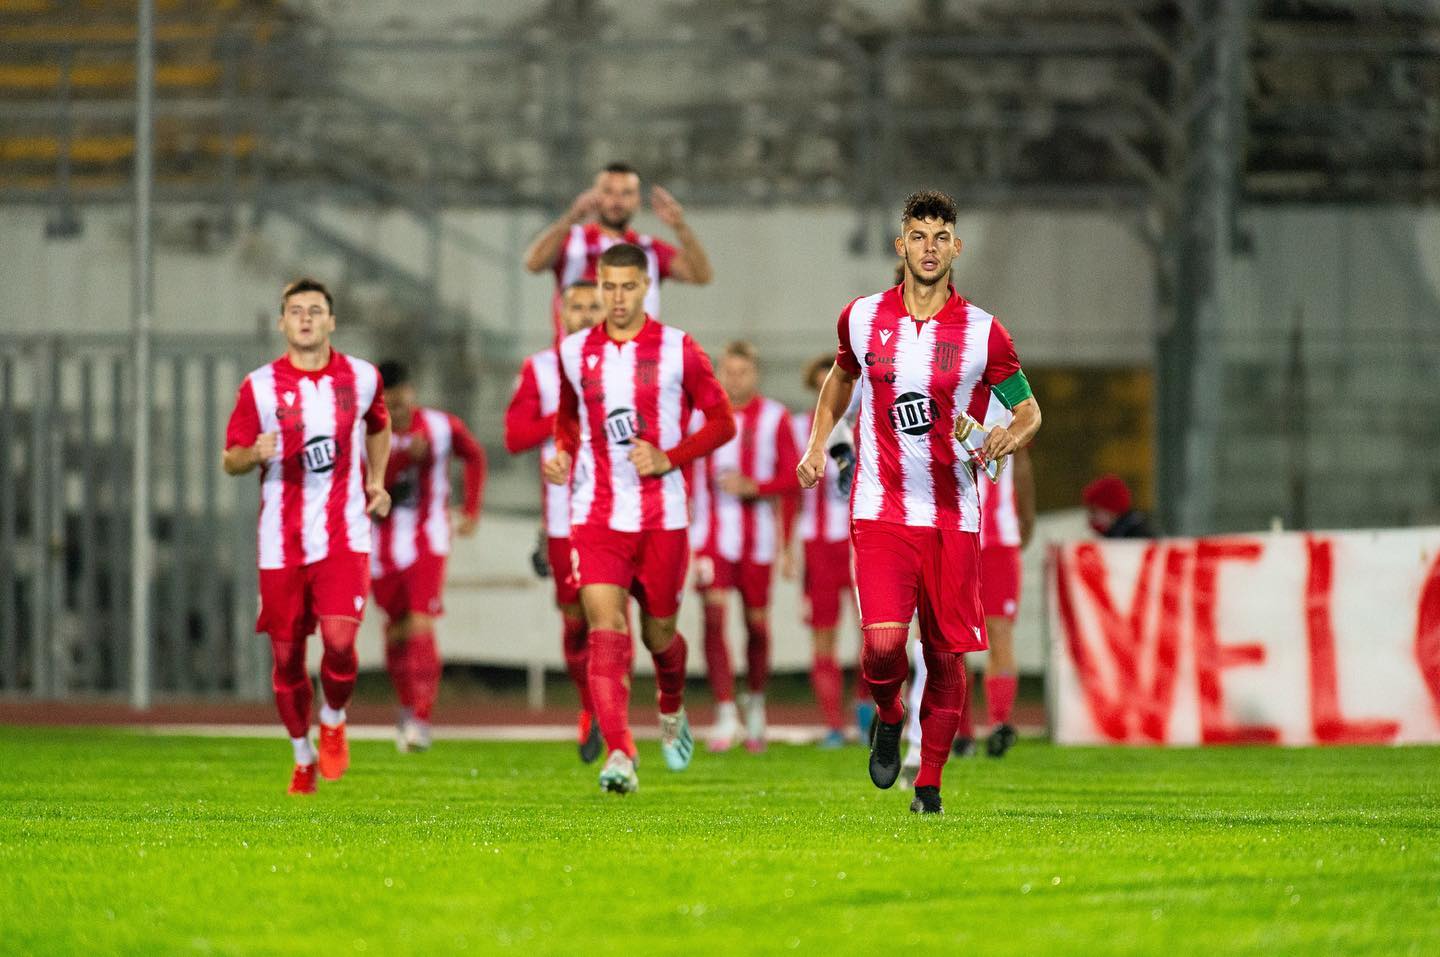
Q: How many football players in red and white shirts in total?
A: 9